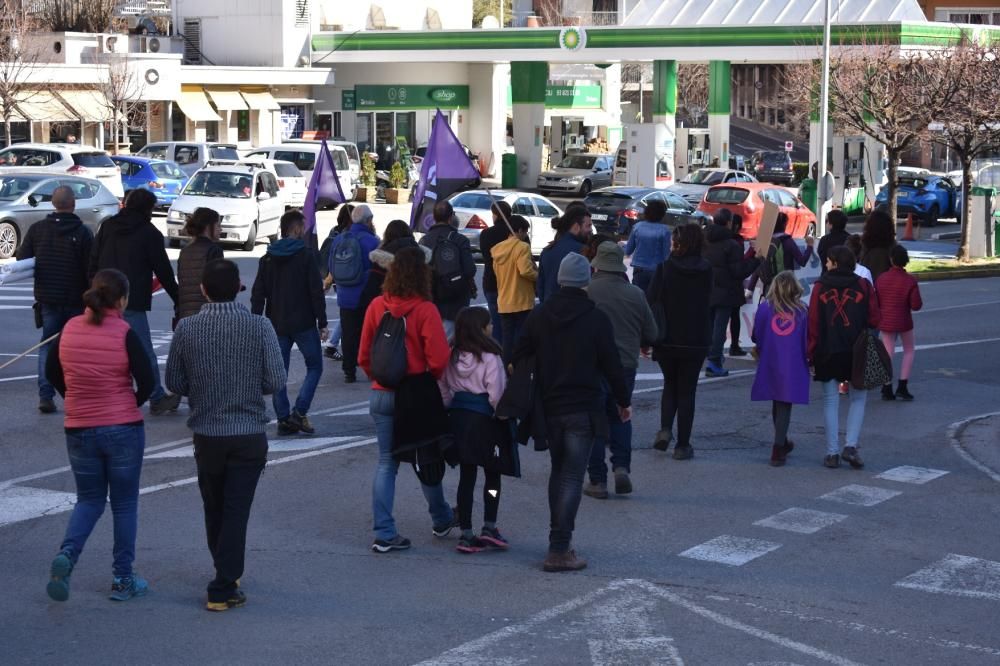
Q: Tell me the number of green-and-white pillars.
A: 5